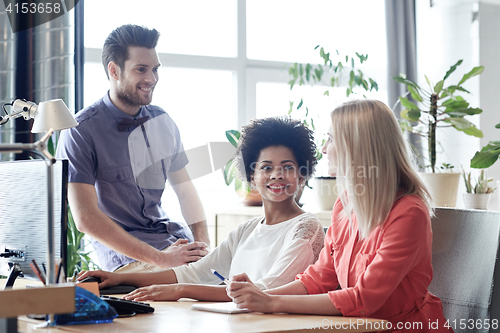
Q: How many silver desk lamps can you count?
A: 1